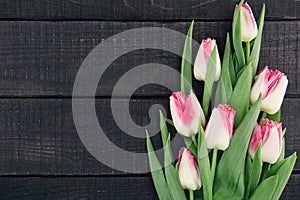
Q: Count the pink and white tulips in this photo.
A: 7